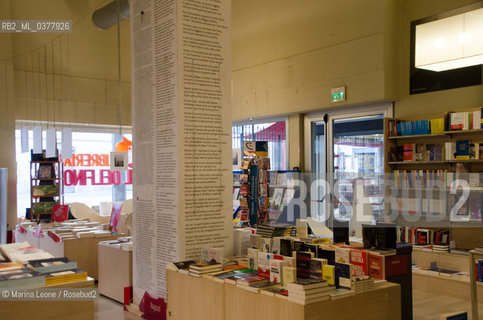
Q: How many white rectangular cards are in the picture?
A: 4